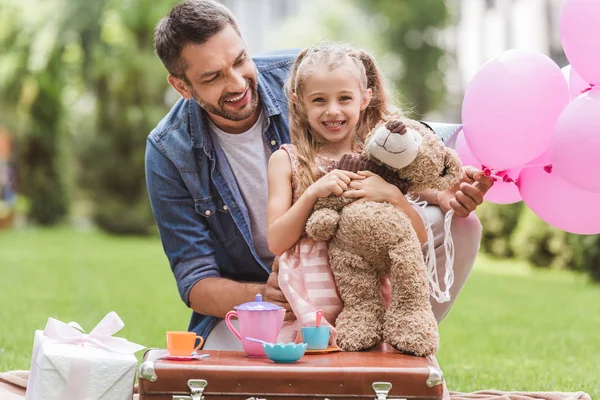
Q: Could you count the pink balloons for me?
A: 6